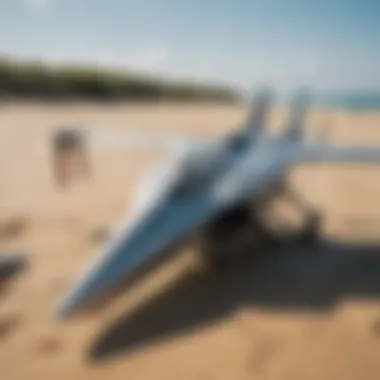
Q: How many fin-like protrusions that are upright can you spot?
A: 2